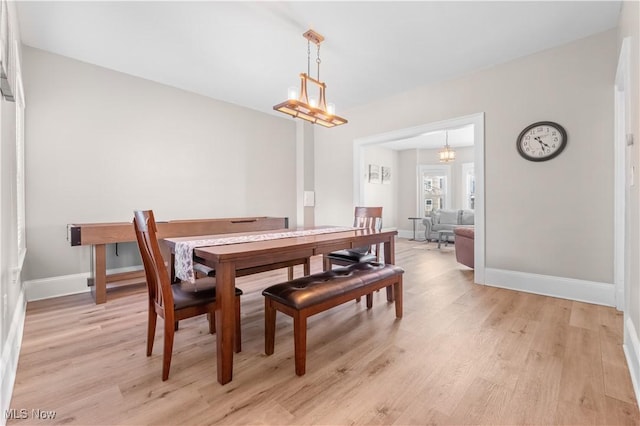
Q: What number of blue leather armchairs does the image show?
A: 0